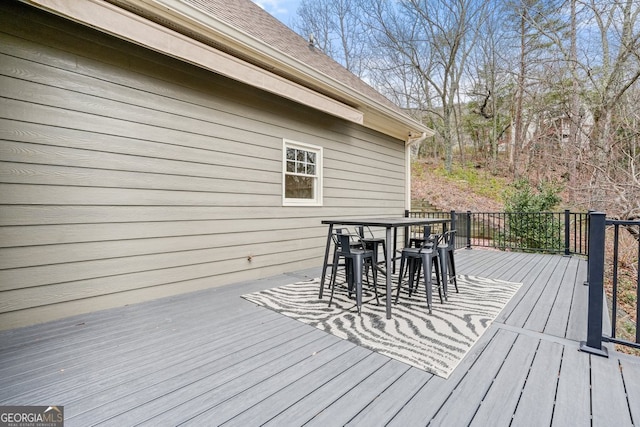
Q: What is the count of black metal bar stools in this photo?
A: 6